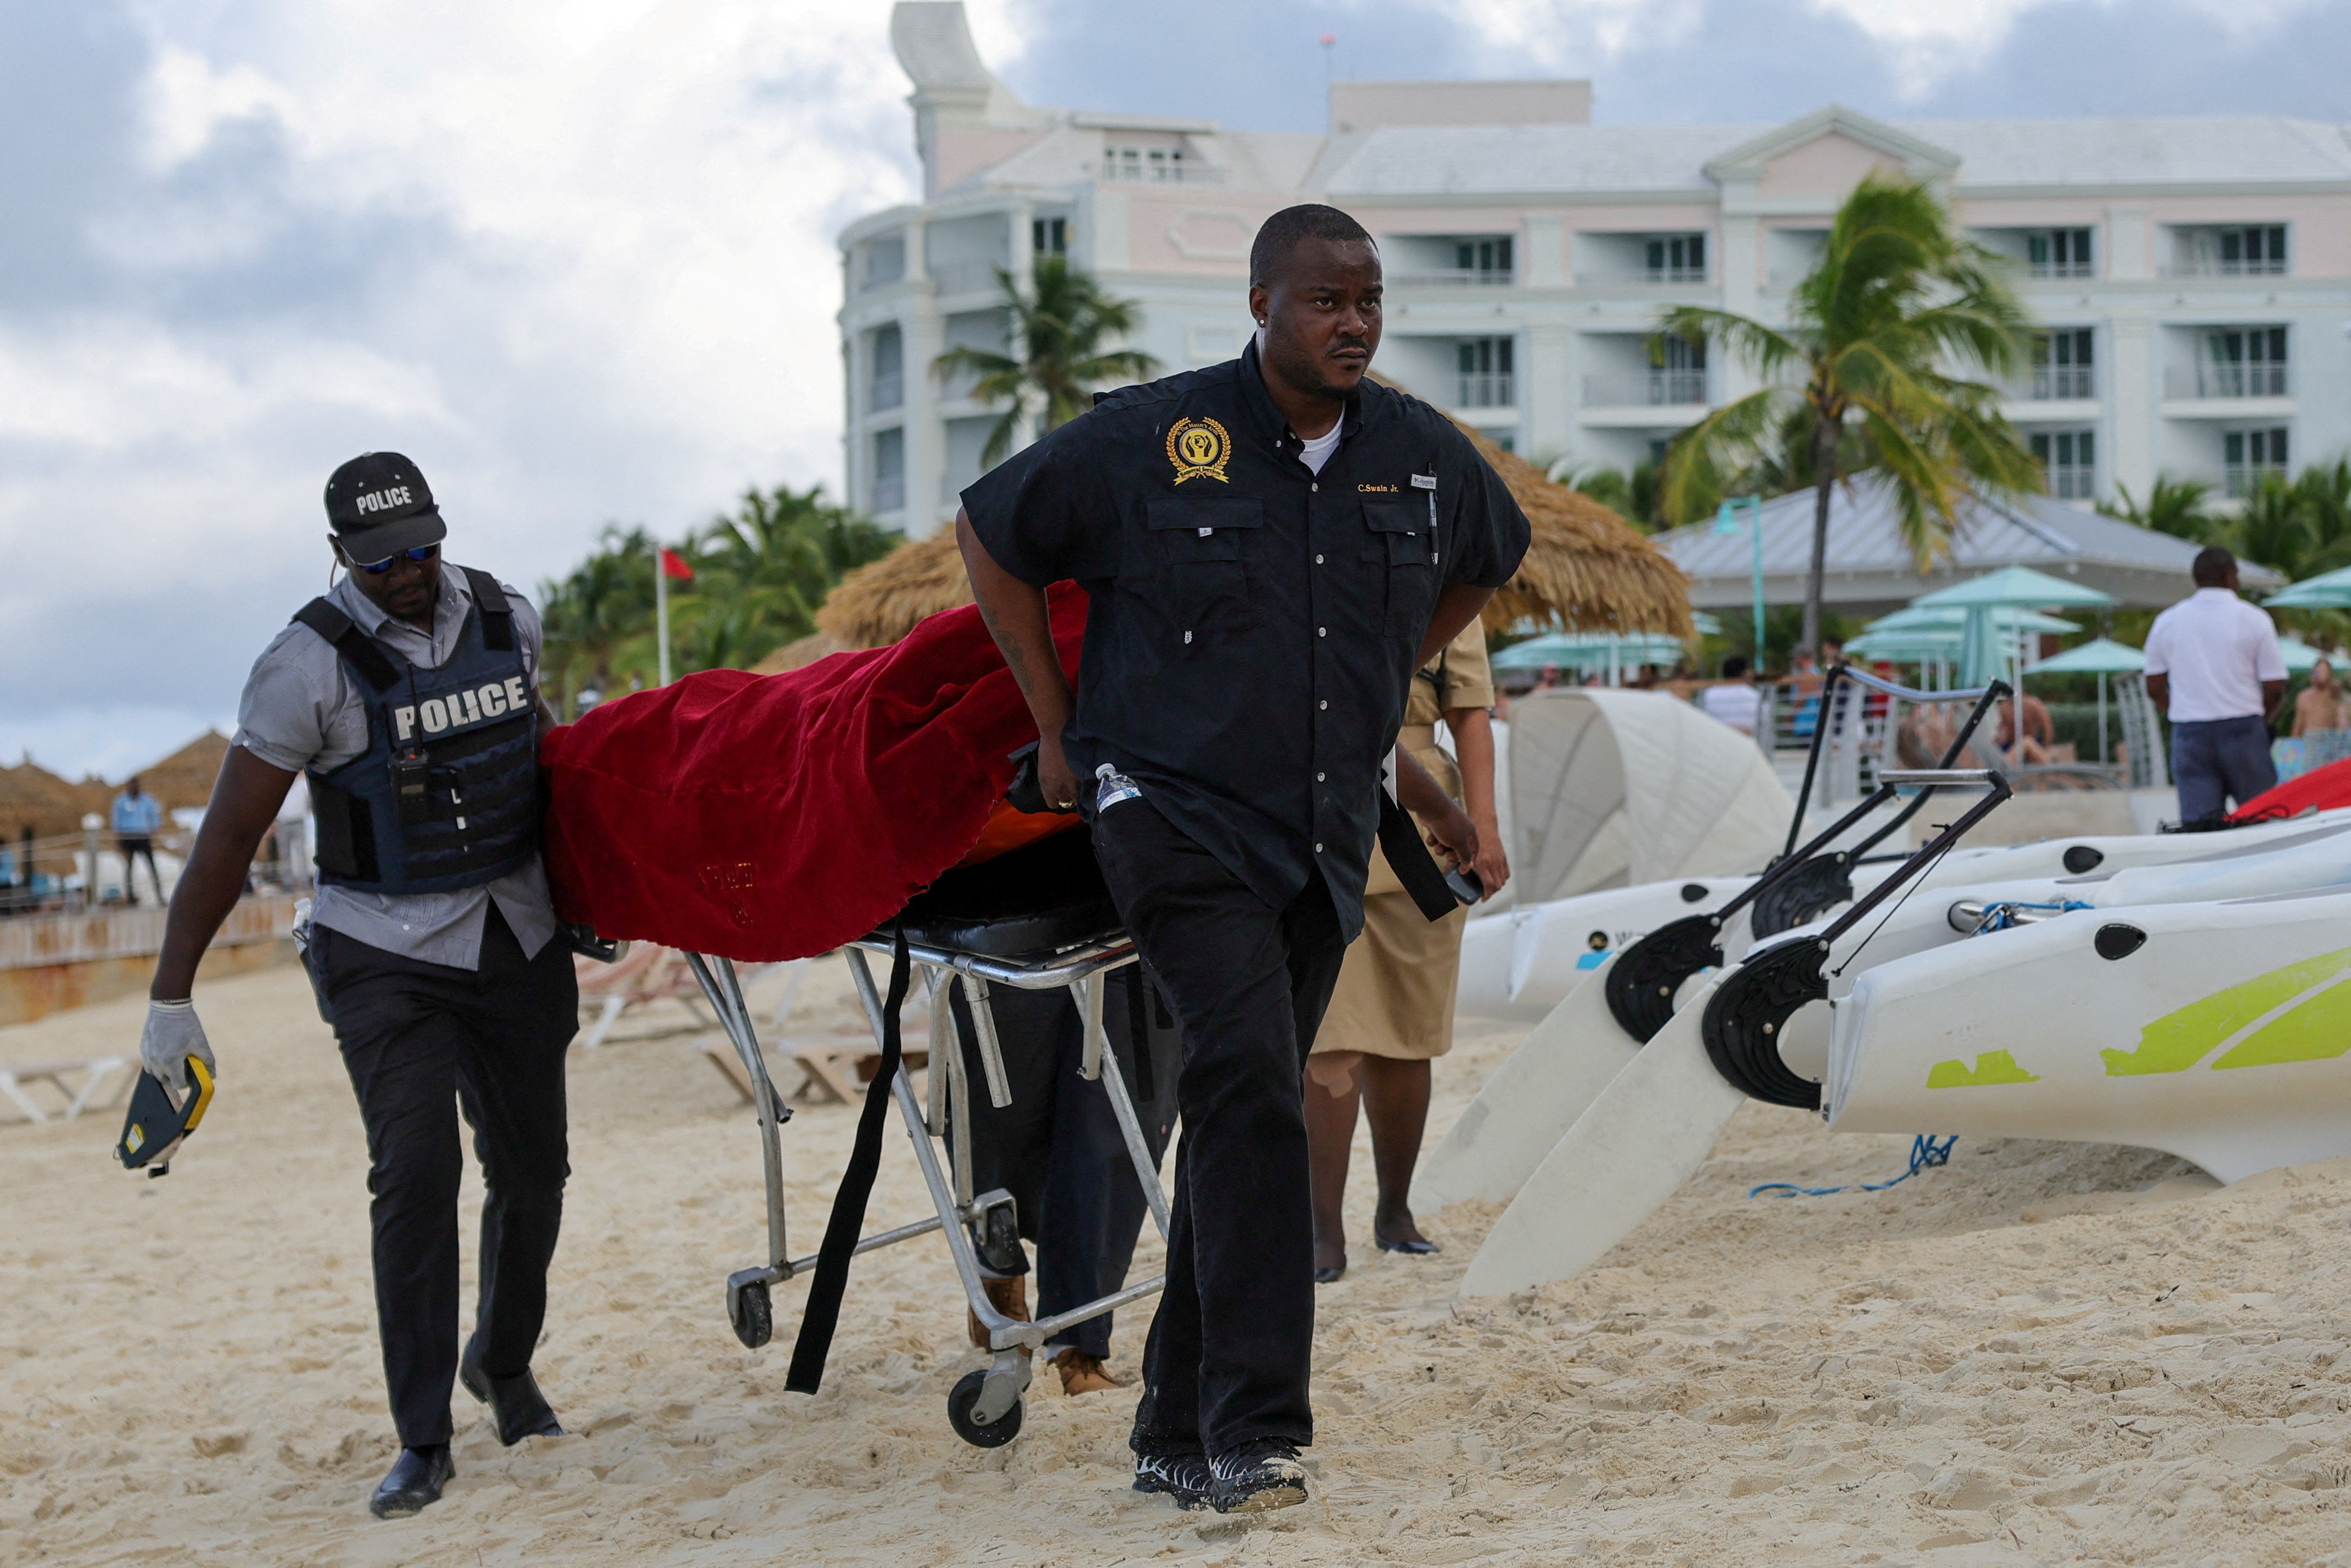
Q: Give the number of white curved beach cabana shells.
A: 1